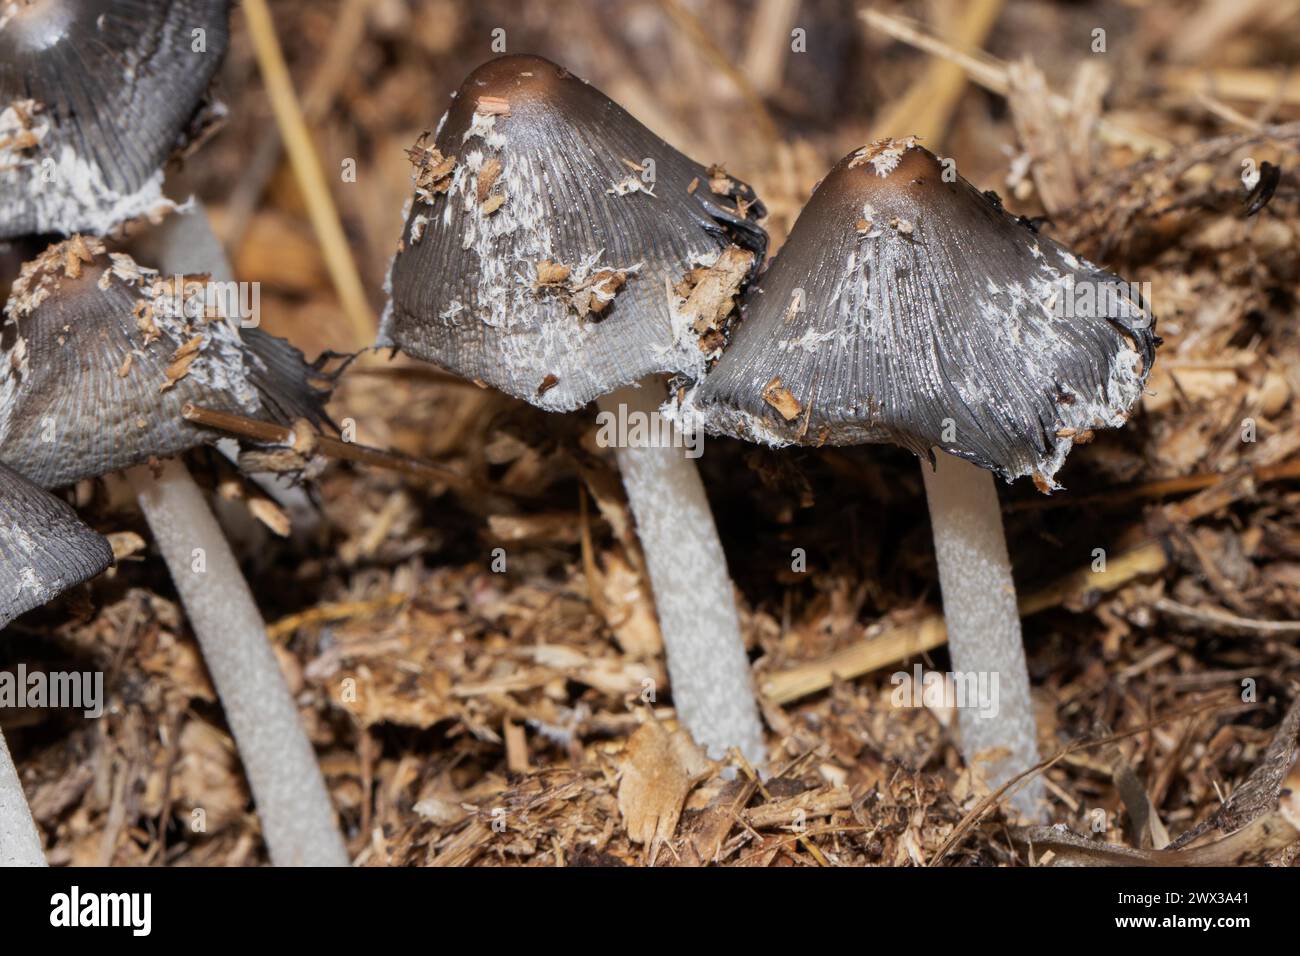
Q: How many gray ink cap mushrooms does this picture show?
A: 5